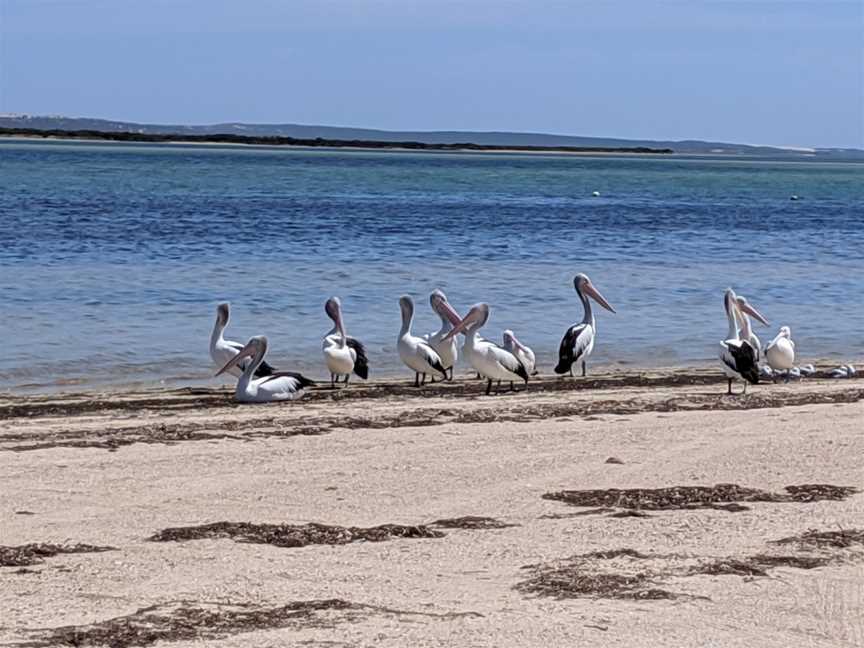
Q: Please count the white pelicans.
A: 11